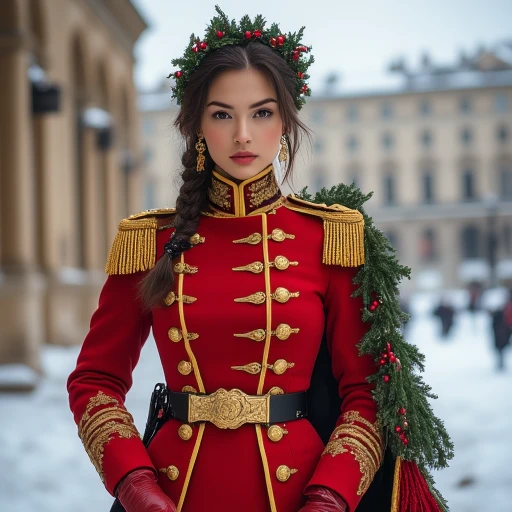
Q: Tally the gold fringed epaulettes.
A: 2